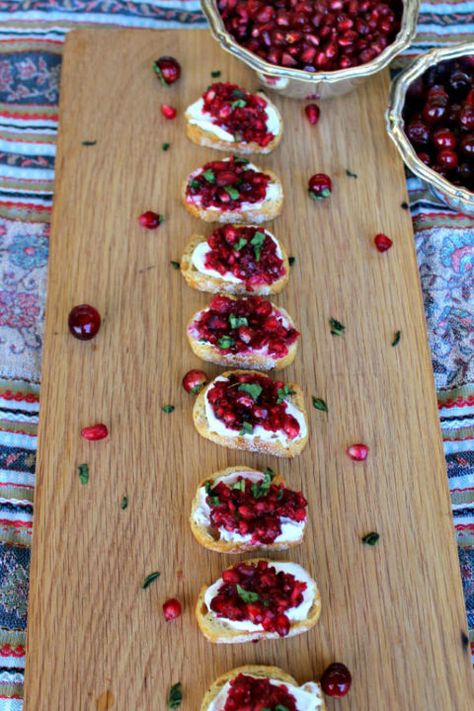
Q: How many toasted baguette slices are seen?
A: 8